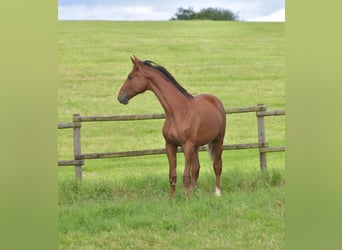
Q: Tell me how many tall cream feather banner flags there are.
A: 0